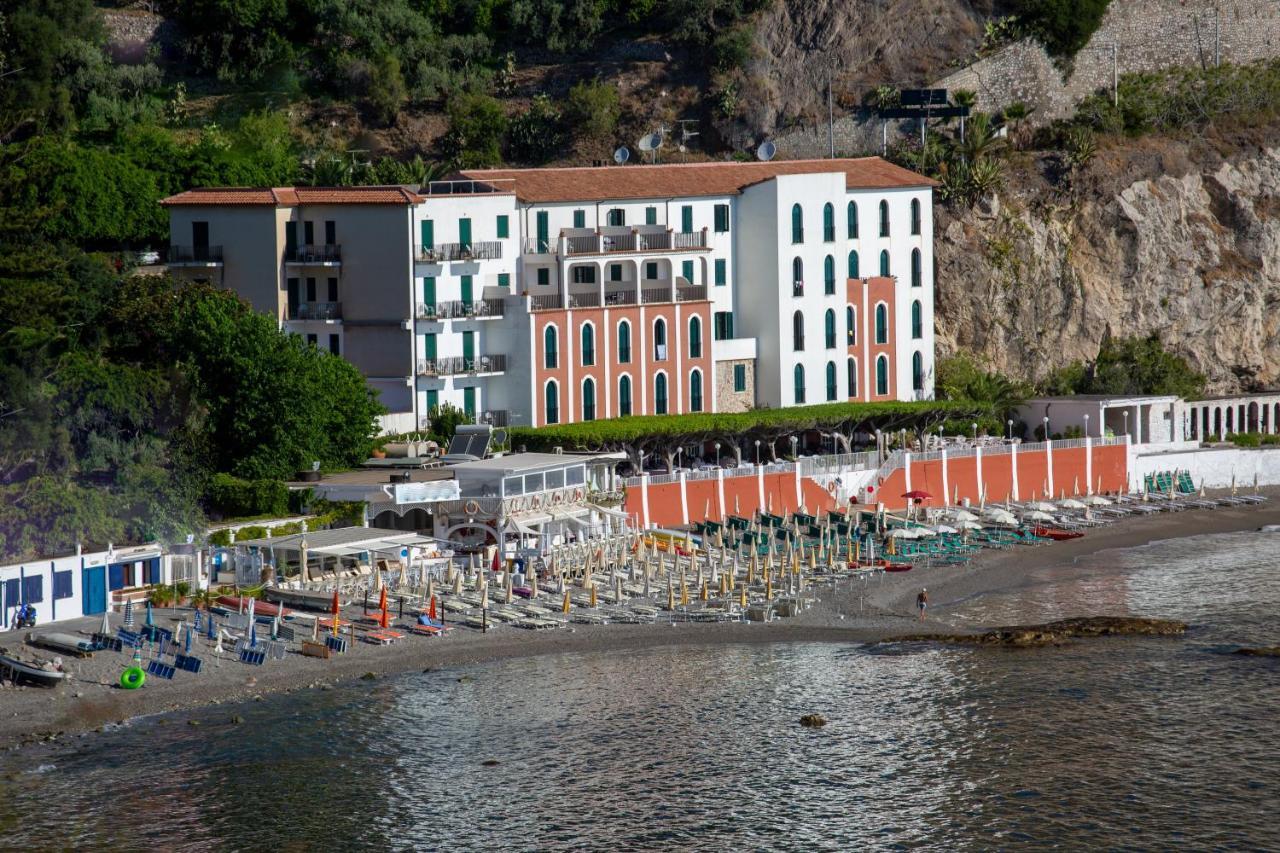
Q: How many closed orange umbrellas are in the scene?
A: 4